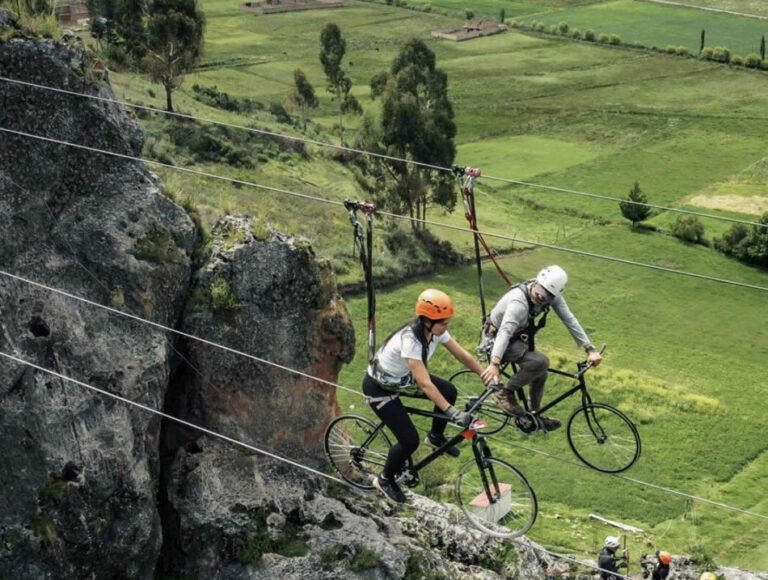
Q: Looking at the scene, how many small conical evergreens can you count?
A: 1